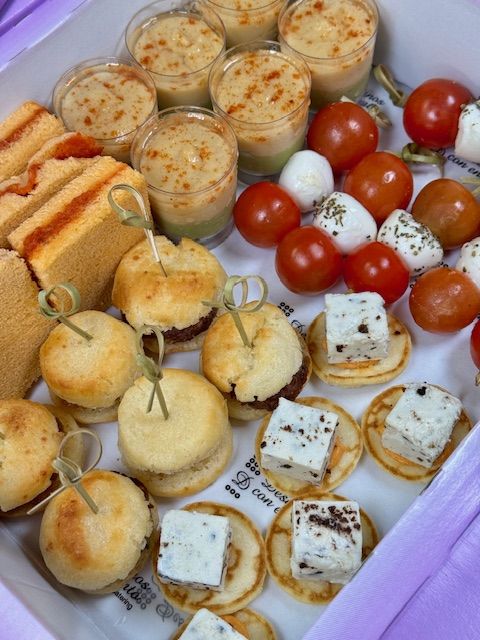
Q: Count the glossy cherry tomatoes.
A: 9